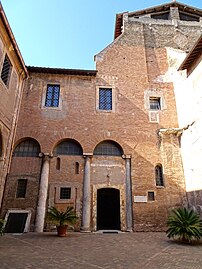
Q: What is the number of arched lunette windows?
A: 3